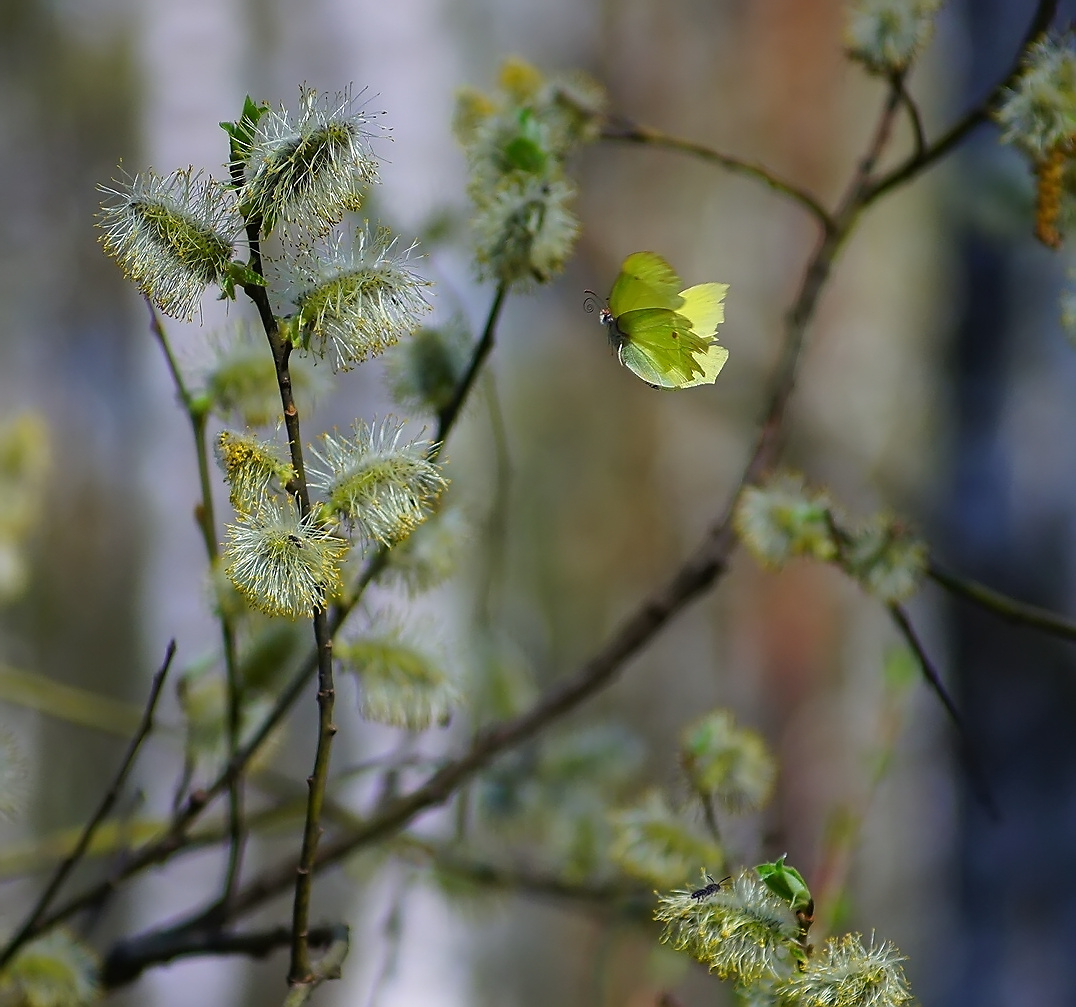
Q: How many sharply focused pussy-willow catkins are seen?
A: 8